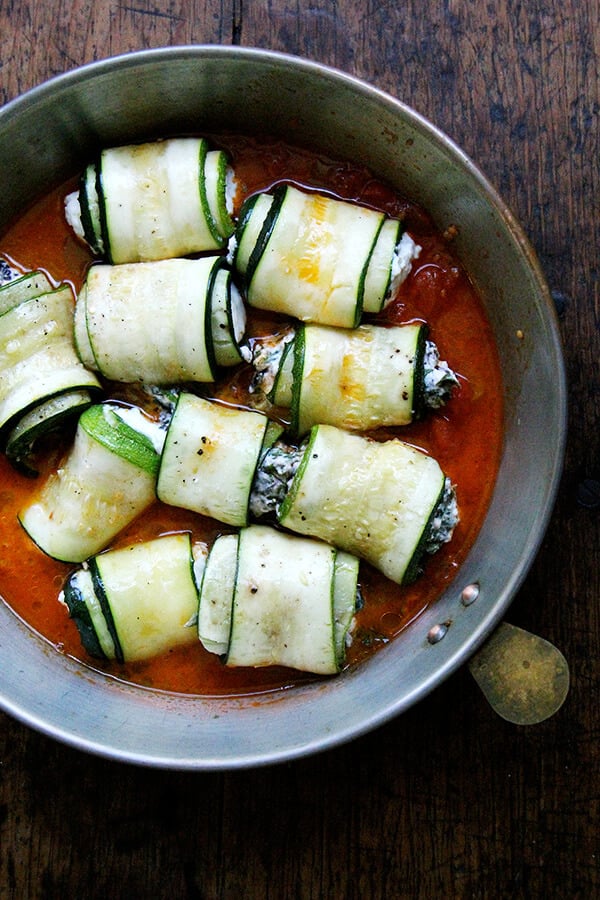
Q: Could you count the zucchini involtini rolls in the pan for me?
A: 10